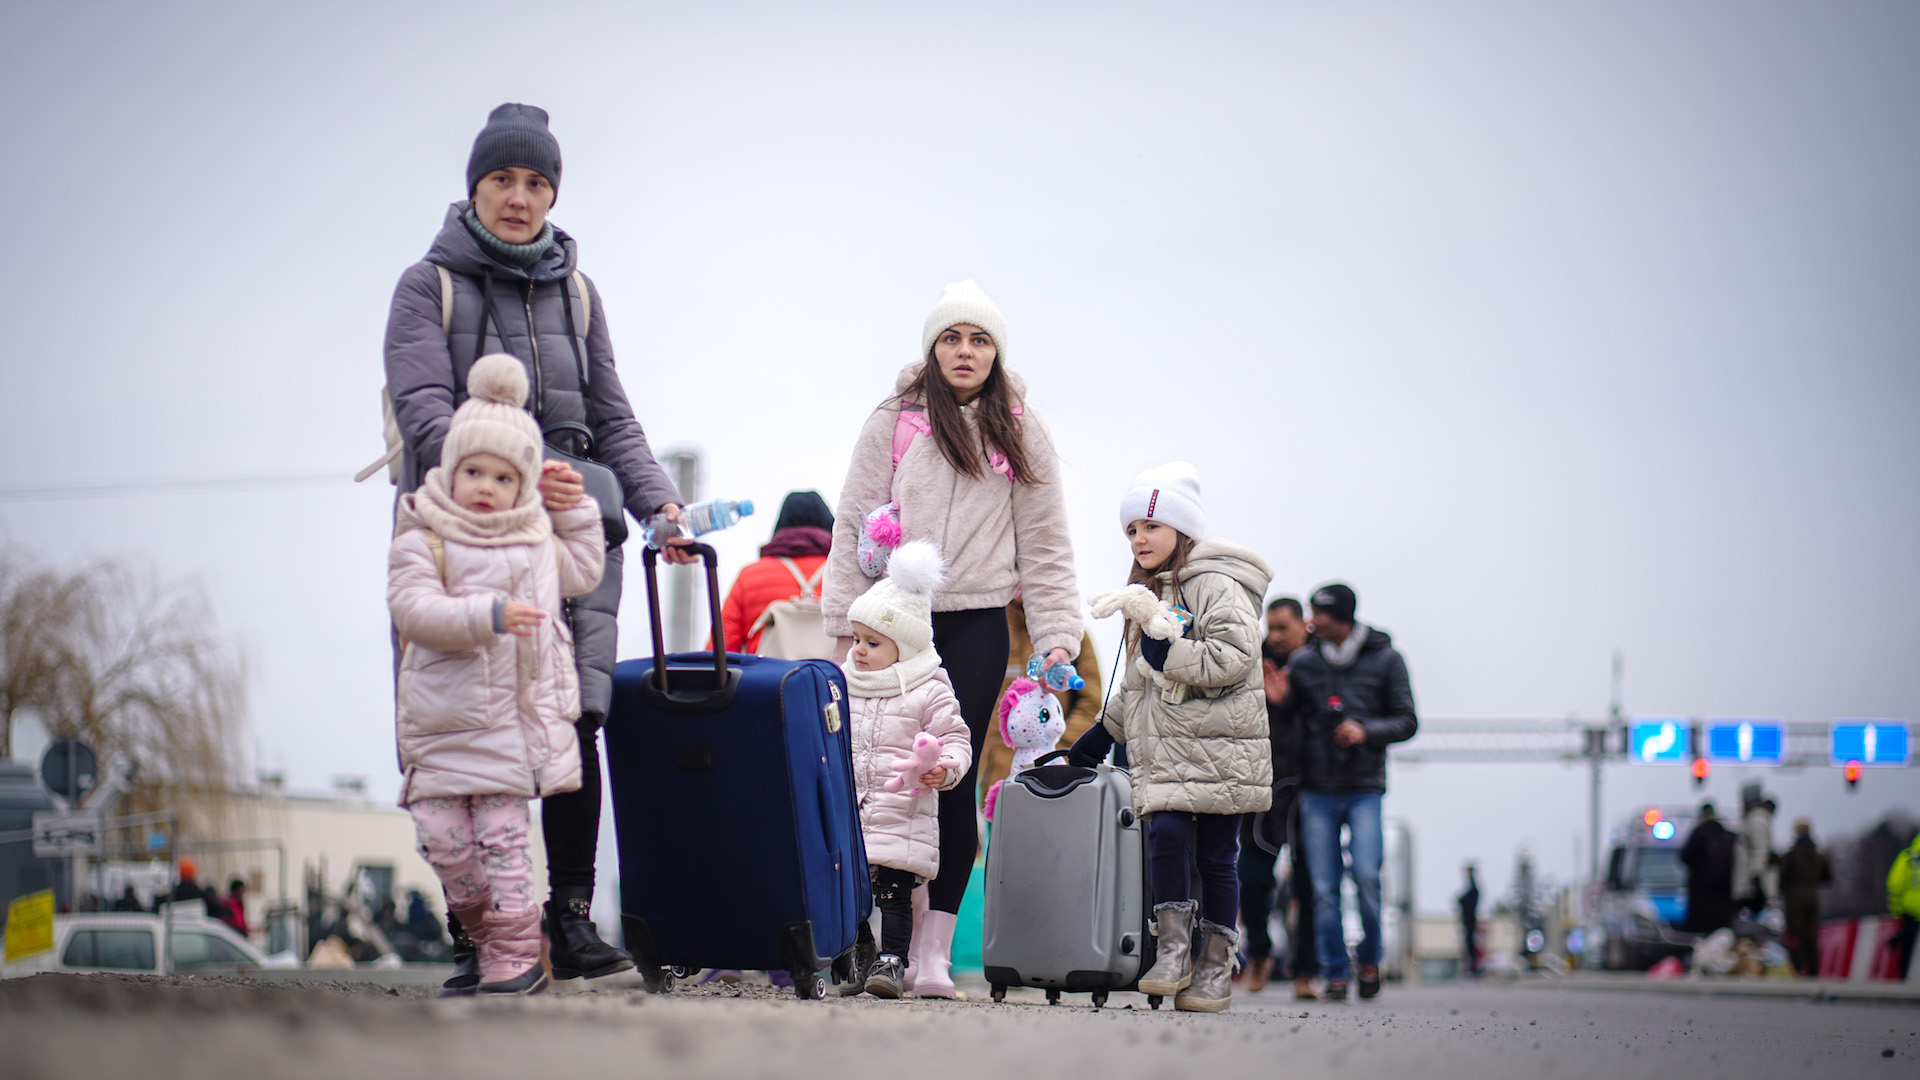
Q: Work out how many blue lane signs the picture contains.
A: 3